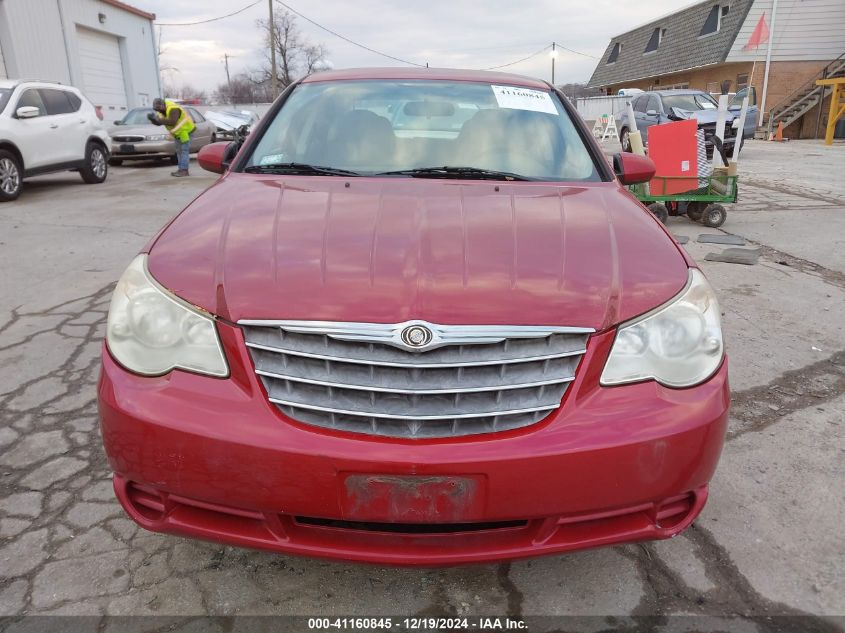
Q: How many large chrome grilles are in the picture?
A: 1